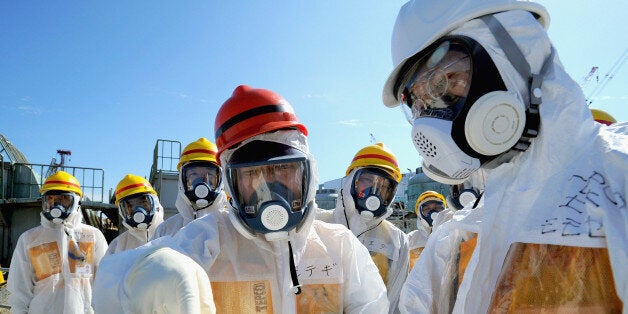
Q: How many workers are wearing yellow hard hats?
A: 6